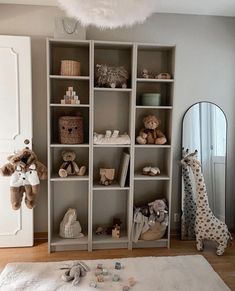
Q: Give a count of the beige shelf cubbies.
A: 14